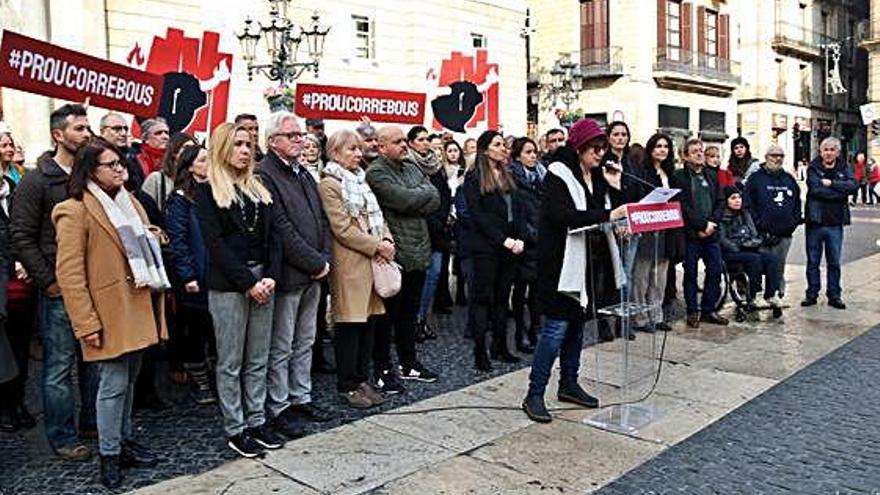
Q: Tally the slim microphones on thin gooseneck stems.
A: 1